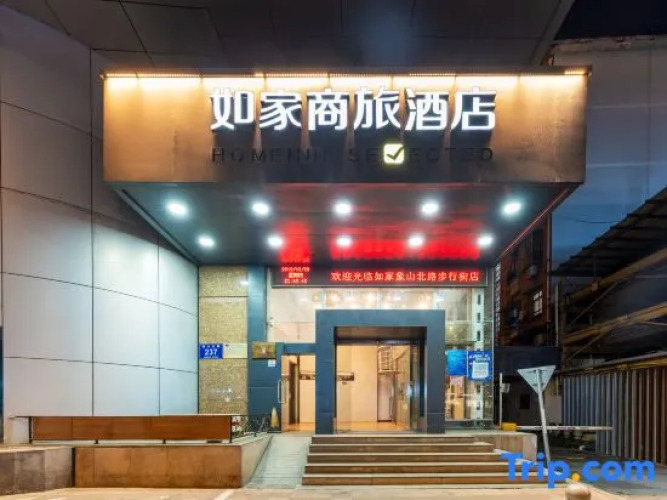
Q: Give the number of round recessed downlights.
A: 10